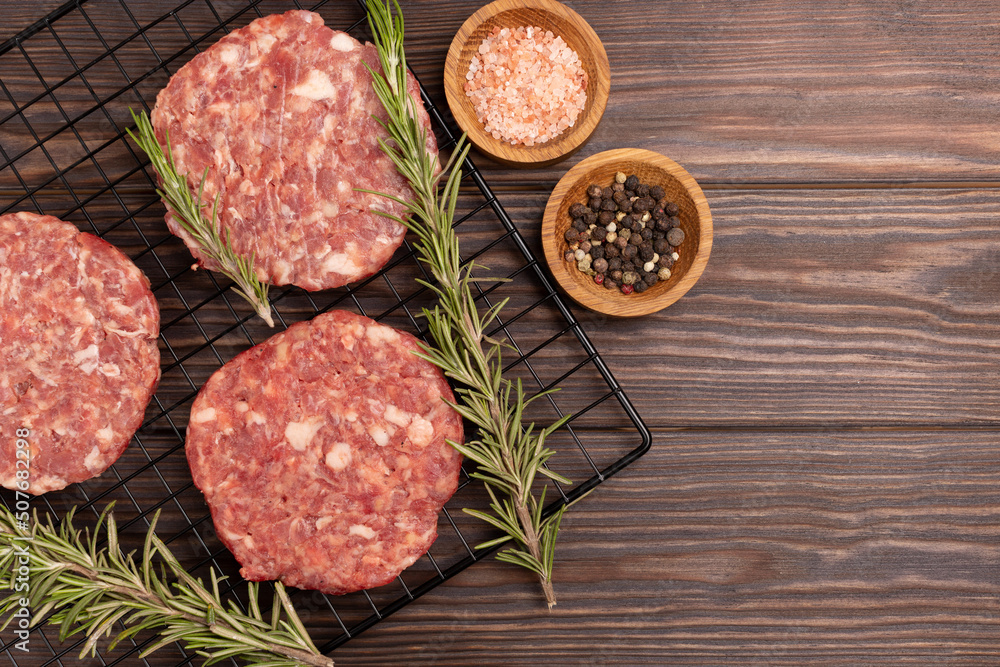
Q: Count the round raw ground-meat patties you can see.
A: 3